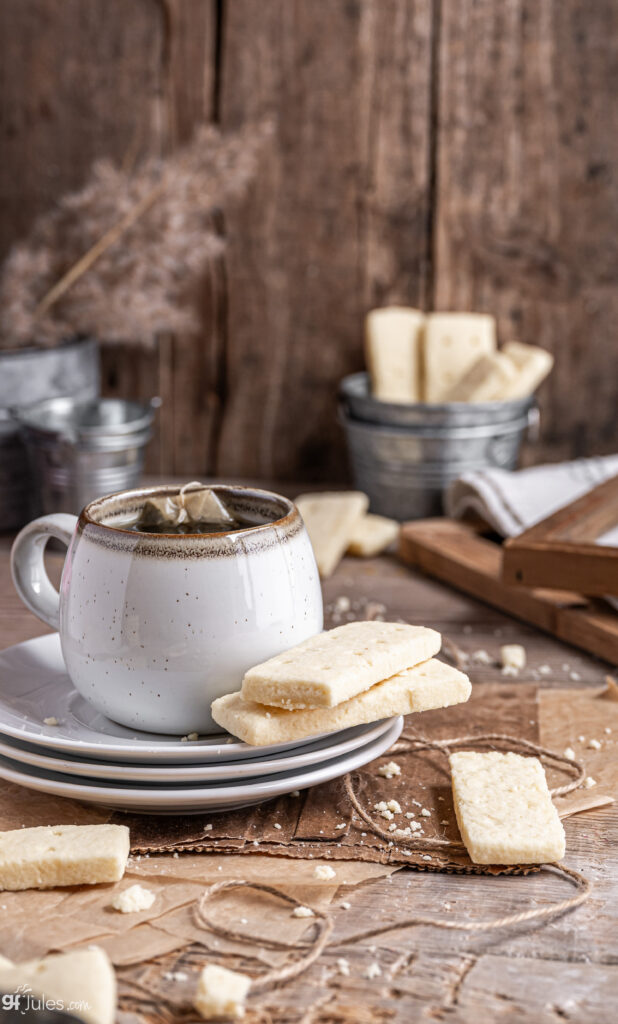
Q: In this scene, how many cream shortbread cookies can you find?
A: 11